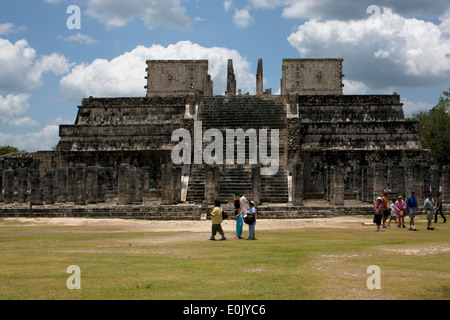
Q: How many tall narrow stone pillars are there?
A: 2